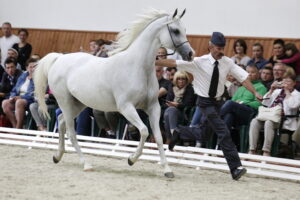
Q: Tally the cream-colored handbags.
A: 1